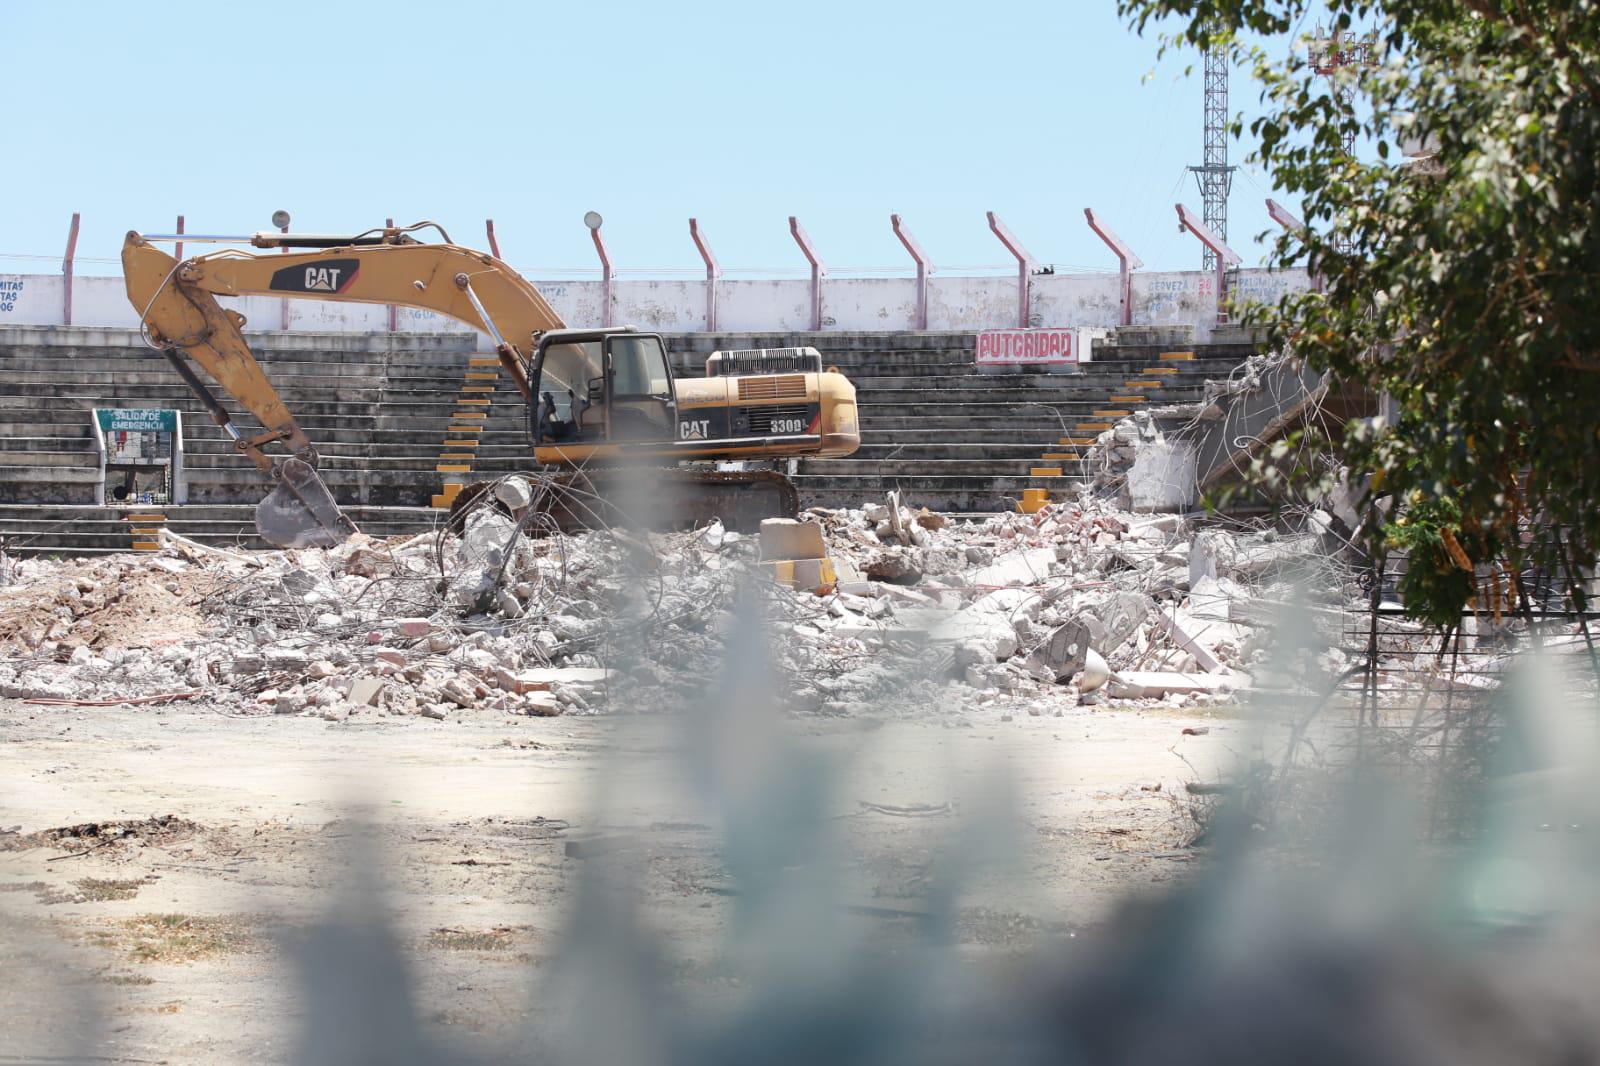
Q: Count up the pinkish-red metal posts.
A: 13